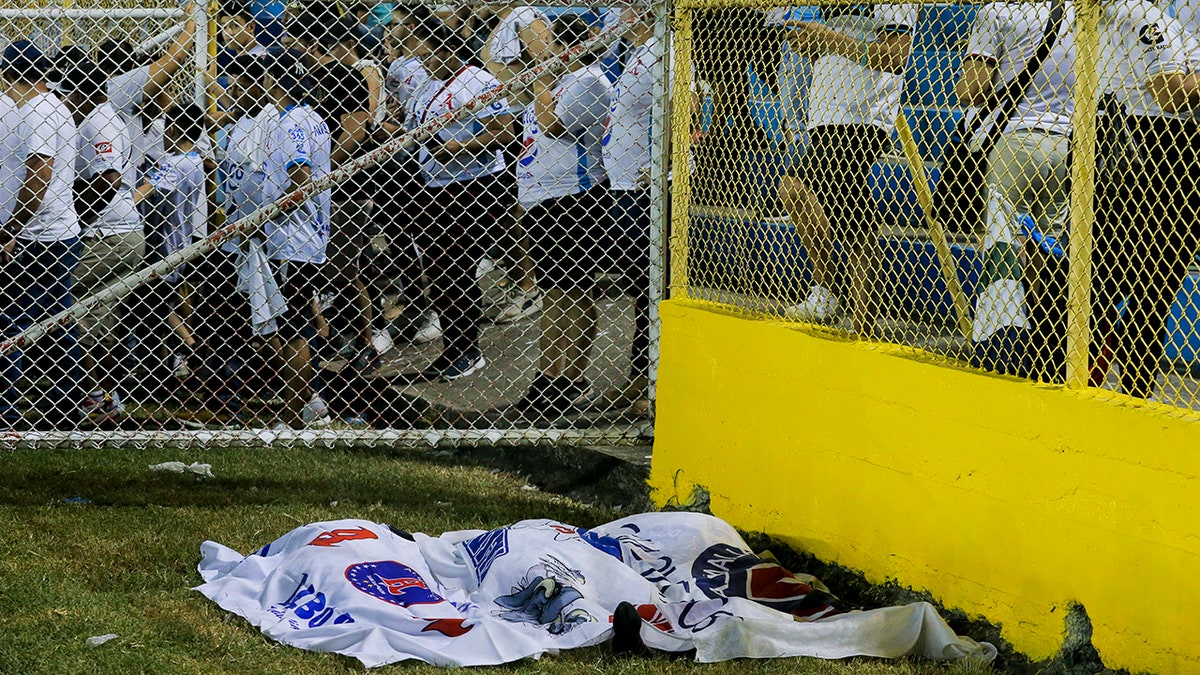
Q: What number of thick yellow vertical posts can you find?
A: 2